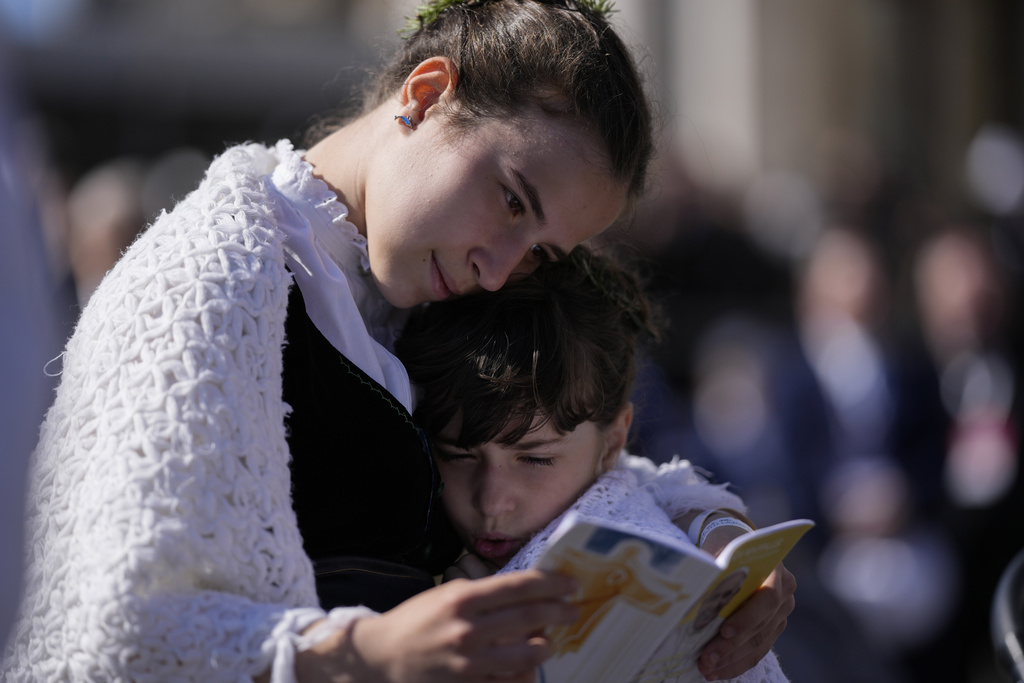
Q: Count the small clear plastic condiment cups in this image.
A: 0